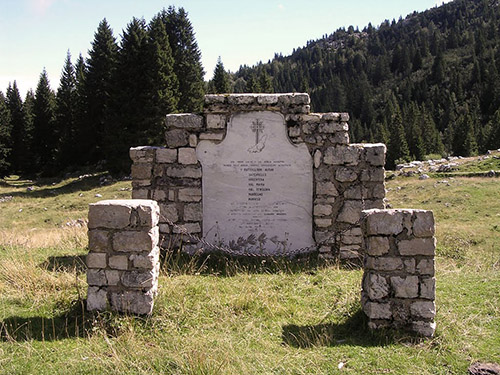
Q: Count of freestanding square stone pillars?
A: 2